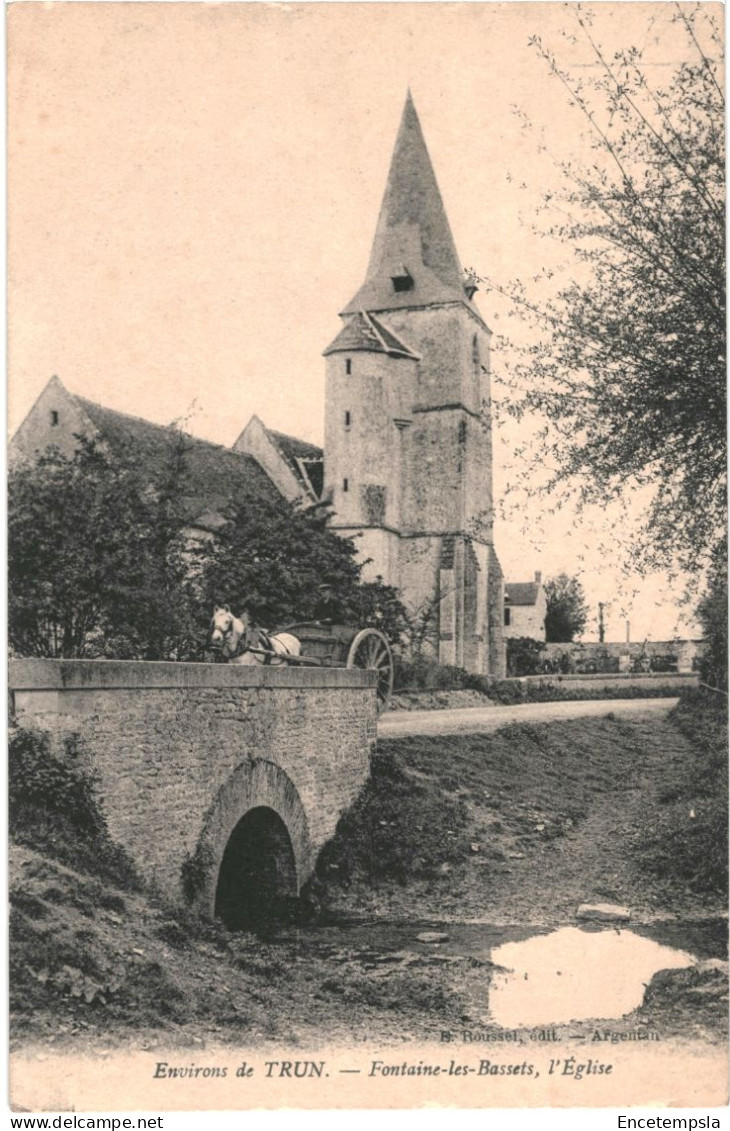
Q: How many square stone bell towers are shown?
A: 1